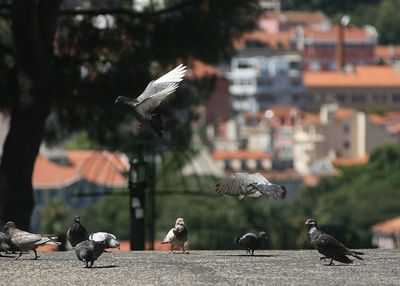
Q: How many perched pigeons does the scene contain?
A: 8